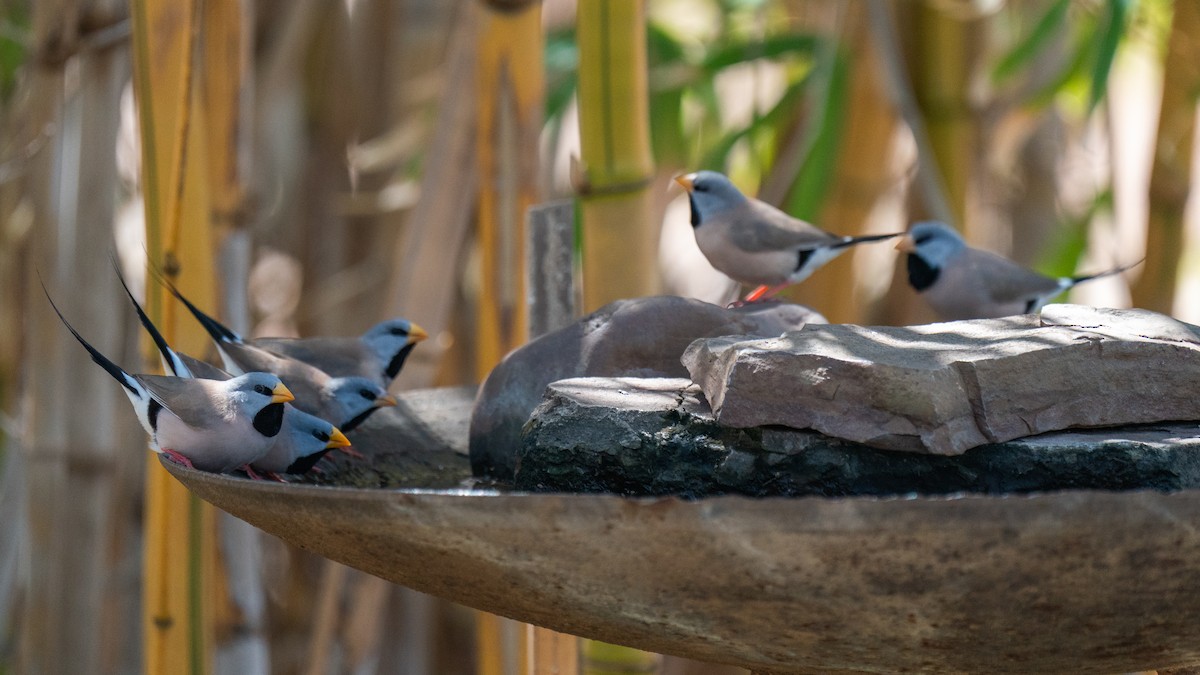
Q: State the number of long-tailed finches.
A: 6